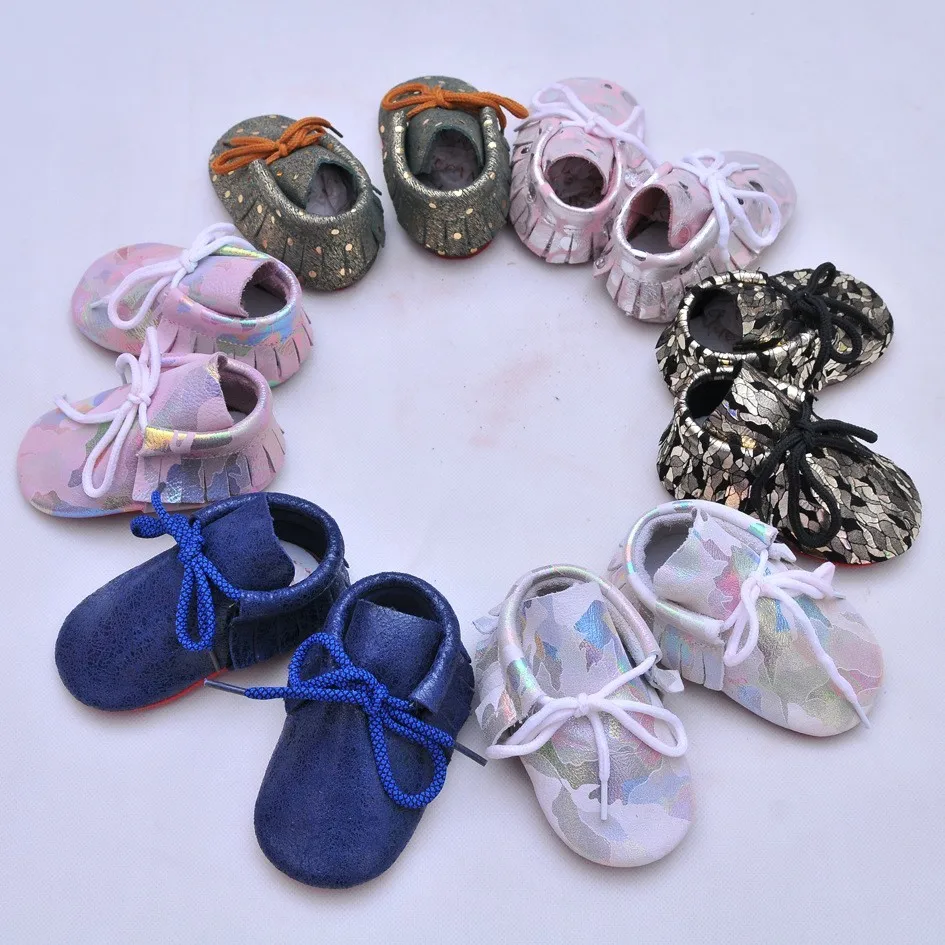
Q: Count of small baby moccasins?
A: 12